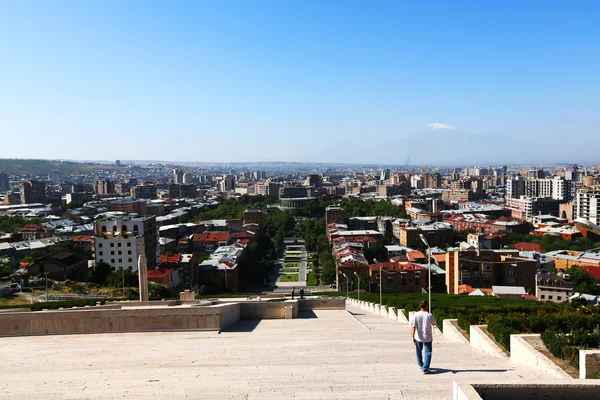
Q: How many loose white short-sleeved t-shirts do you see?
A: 1